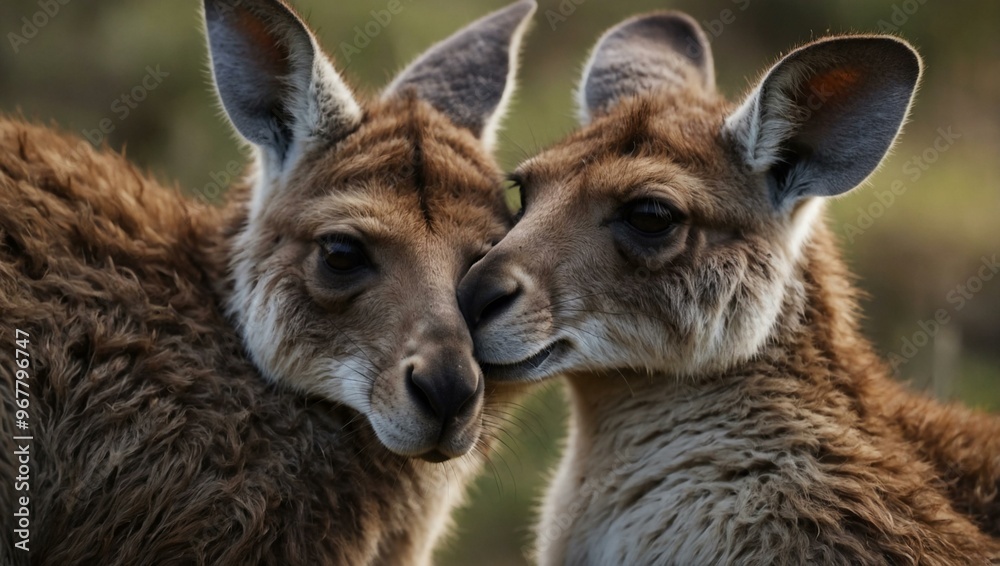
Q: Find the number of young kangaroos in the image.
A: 2